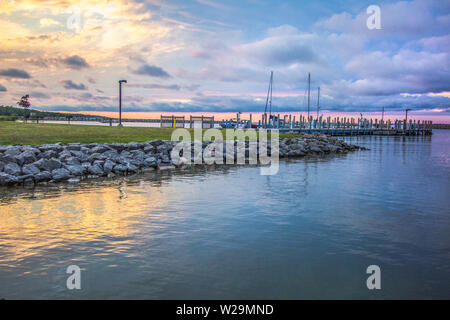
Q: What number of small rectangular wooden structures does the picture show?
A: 2